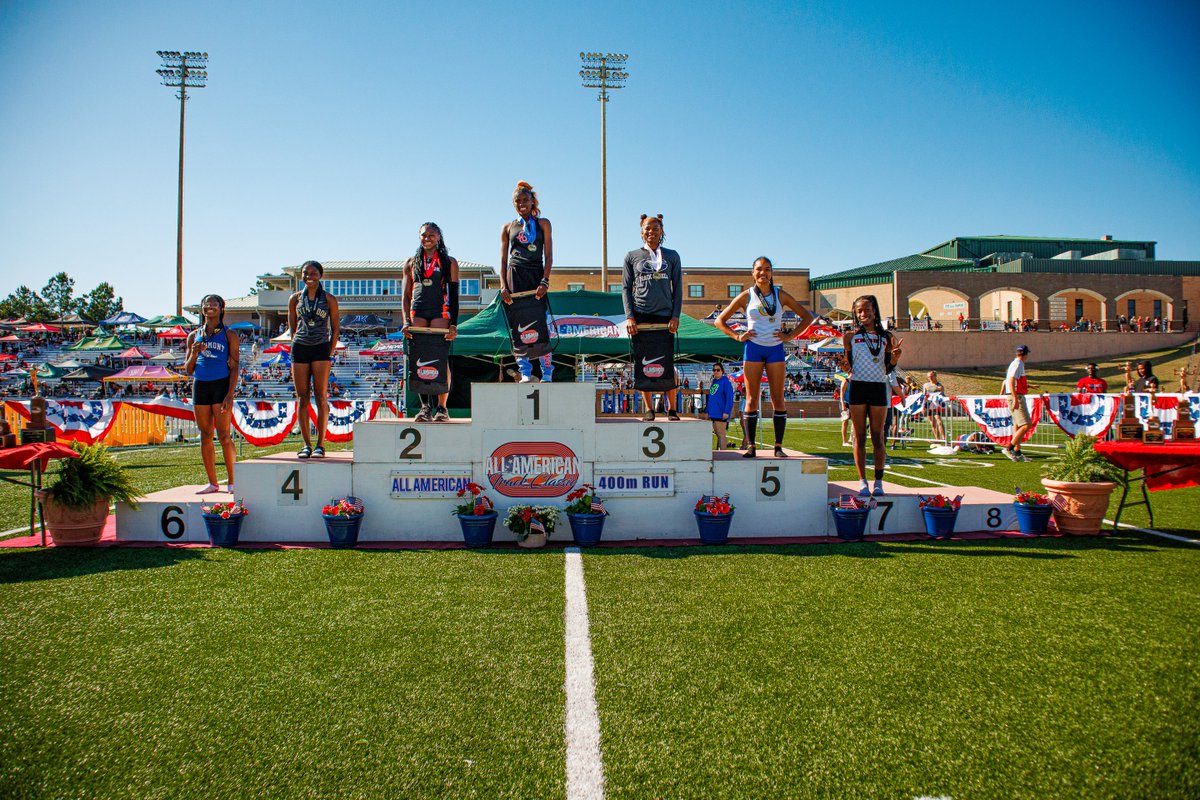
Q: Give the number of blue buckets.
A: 8